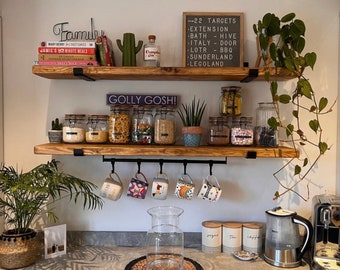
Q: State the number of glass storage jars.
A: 9